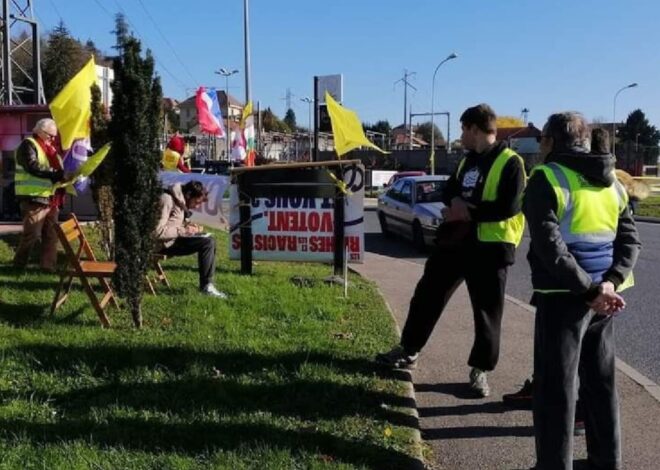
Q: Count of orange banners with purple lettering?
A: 0